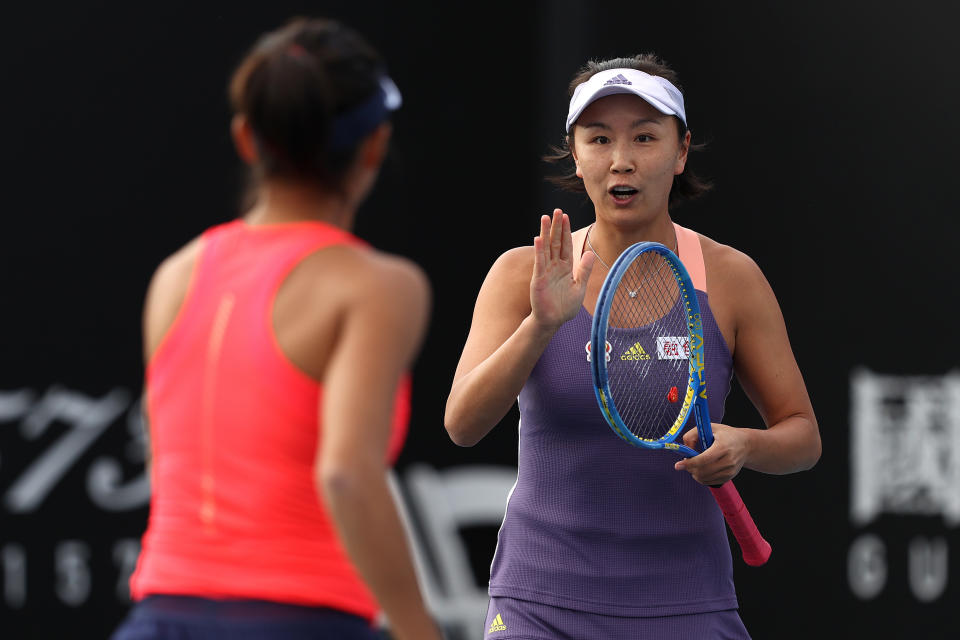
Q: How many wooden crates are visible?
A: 0